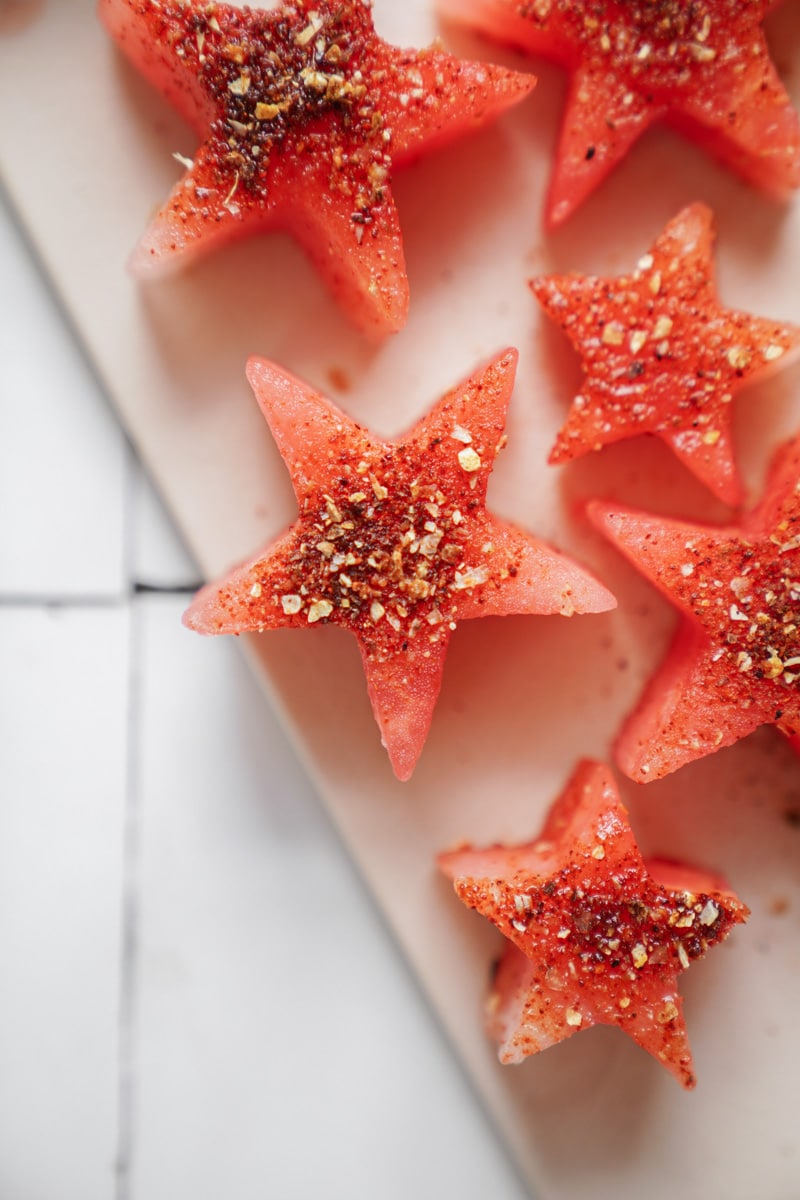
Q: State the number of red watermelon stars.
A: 6